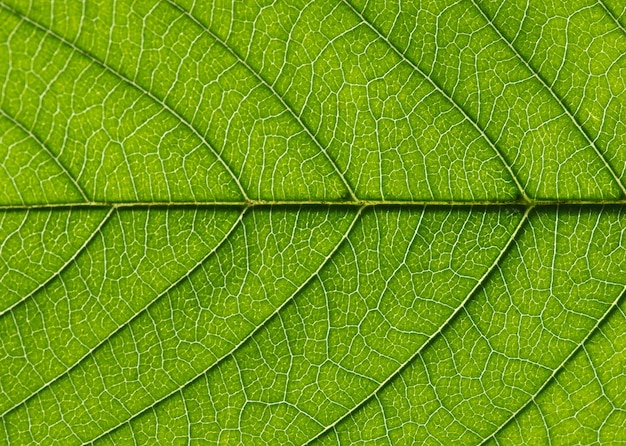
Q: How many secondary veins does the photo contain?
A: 11